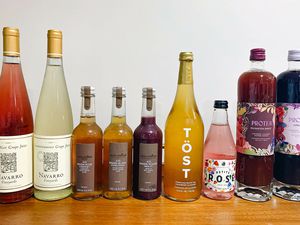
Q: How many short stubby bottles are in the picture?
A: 4